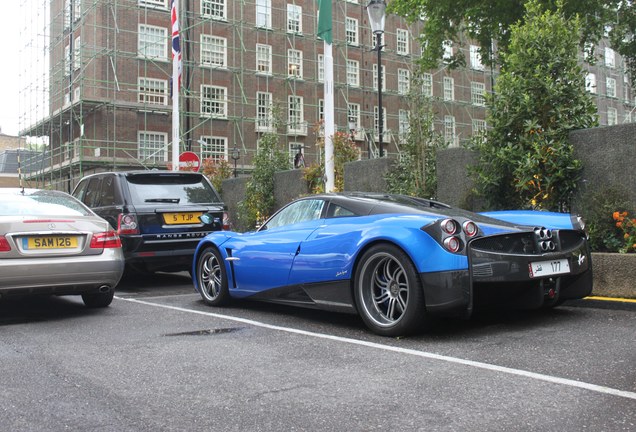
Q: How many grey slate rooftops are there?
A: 1